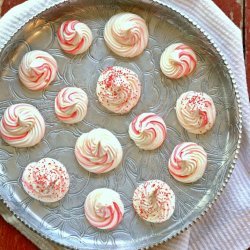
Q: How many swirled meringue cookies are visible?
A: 14